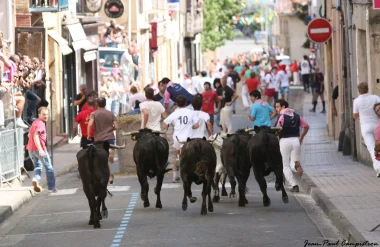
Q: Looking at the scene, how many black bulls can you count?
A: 5